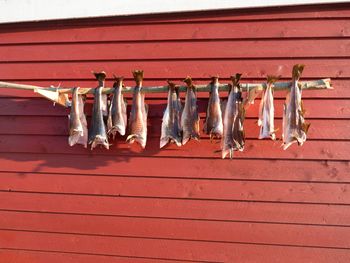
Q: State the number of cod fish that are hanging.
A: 10